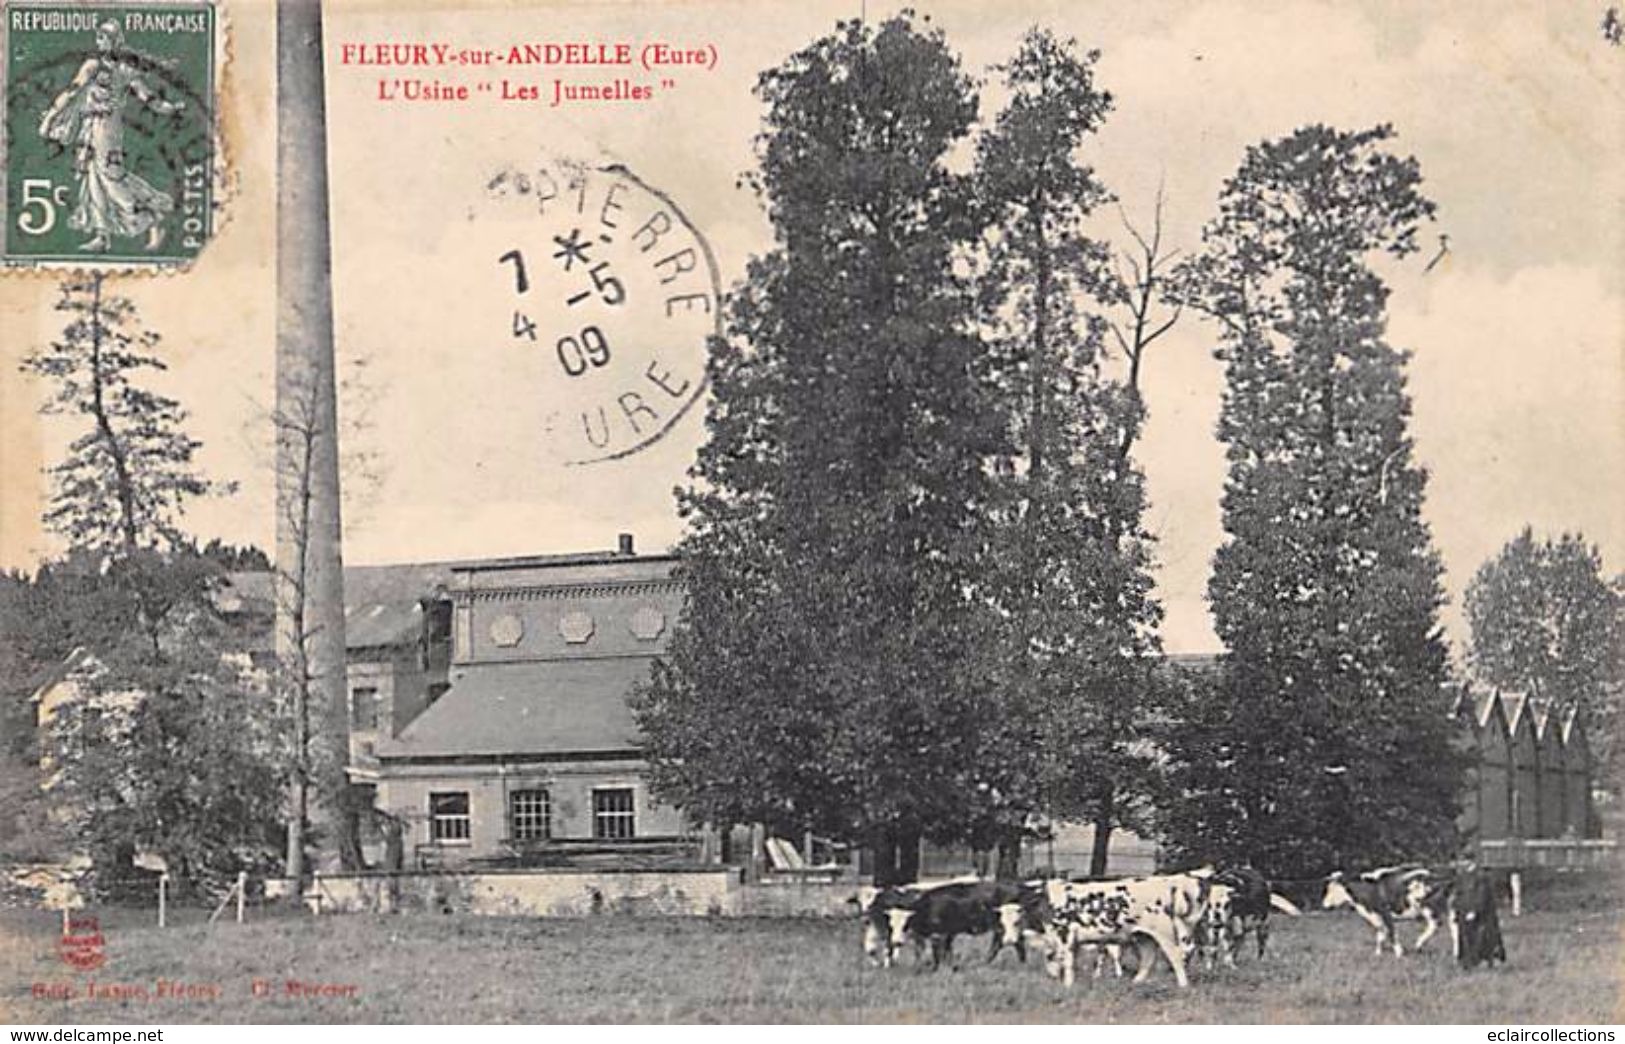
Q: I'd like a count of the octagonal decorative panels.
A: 3